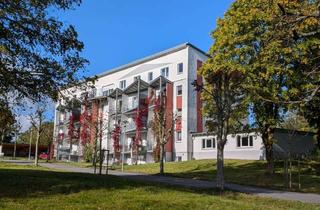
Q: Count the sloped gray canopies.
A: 3